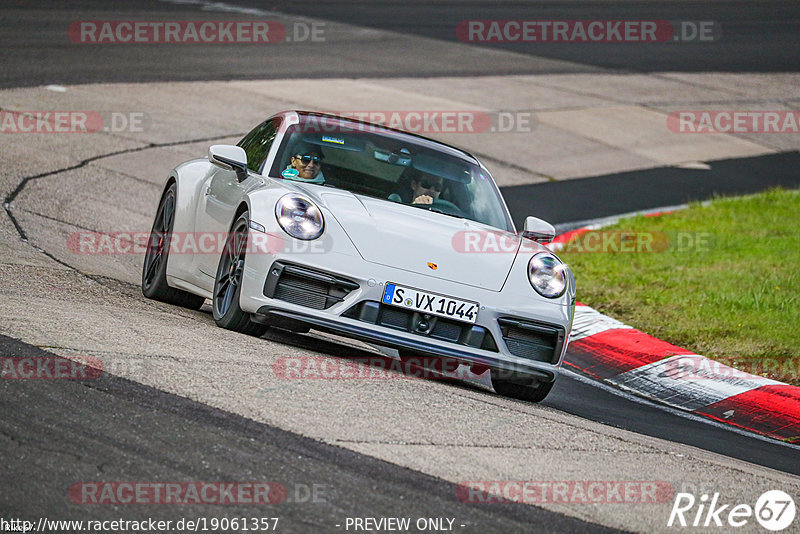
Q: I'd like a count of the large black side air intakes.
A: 2